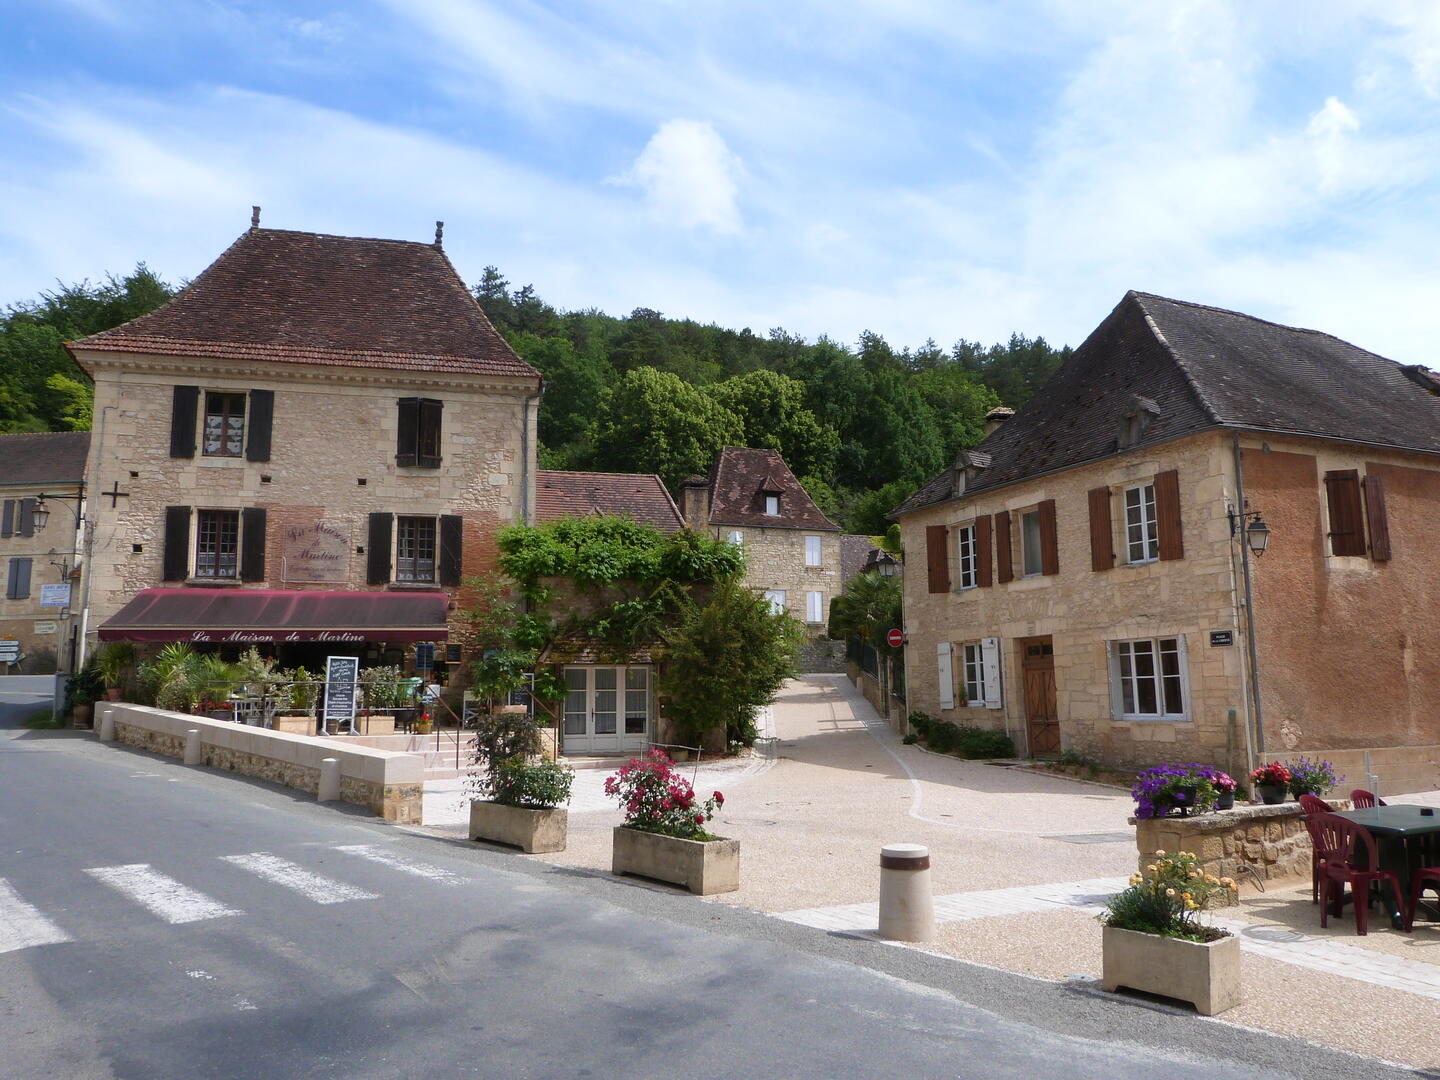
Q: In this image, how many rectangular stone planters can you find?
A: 3